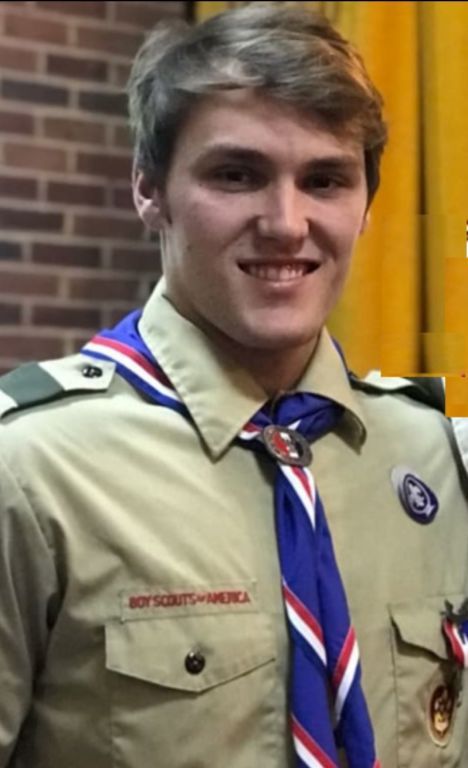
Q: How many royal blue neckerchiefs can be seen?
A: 1